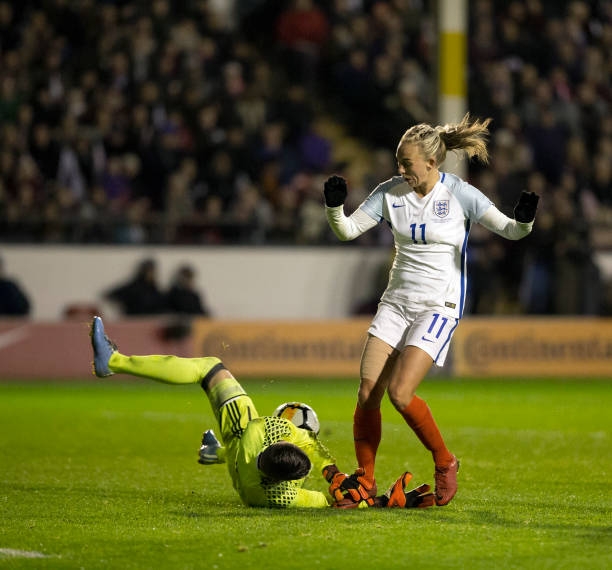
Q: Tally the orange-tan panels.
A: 2